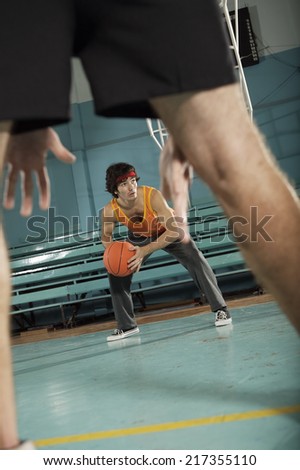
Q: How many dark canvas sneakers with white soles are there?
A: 2